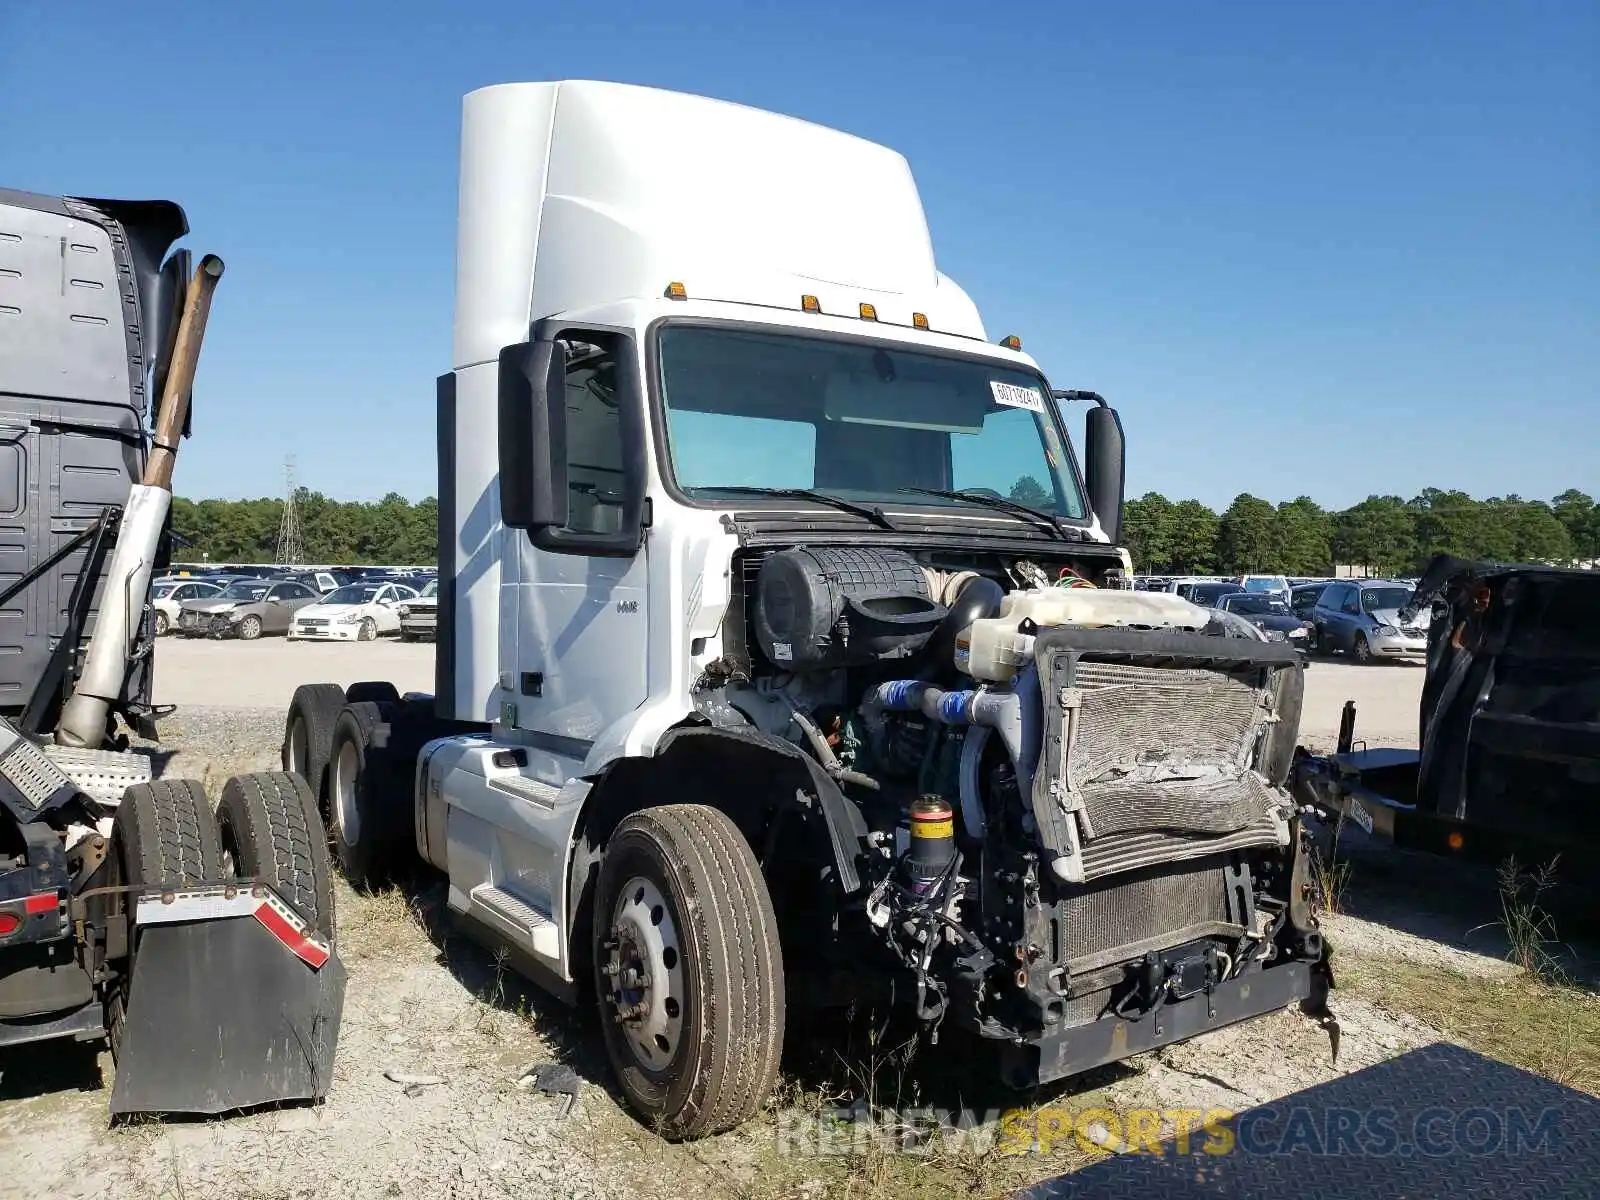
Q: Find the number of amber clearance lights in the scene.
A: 5